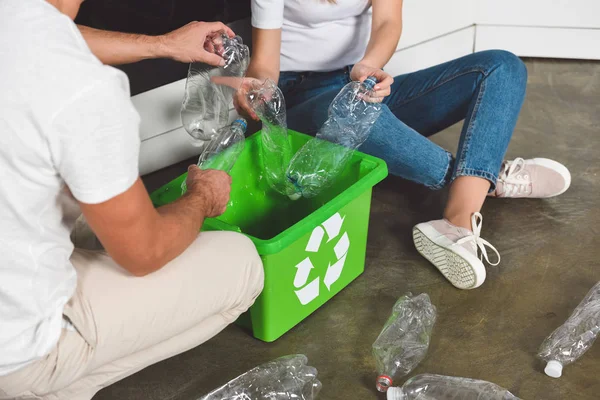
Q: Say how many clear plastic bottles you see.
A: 8